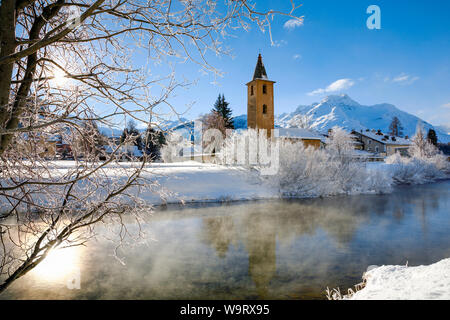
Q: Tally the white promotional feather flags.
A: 0